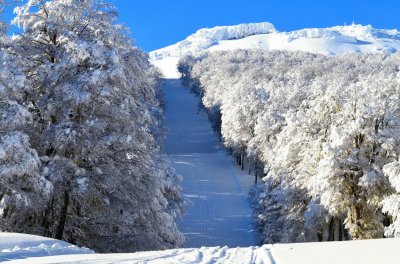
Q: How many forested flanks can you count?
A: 2